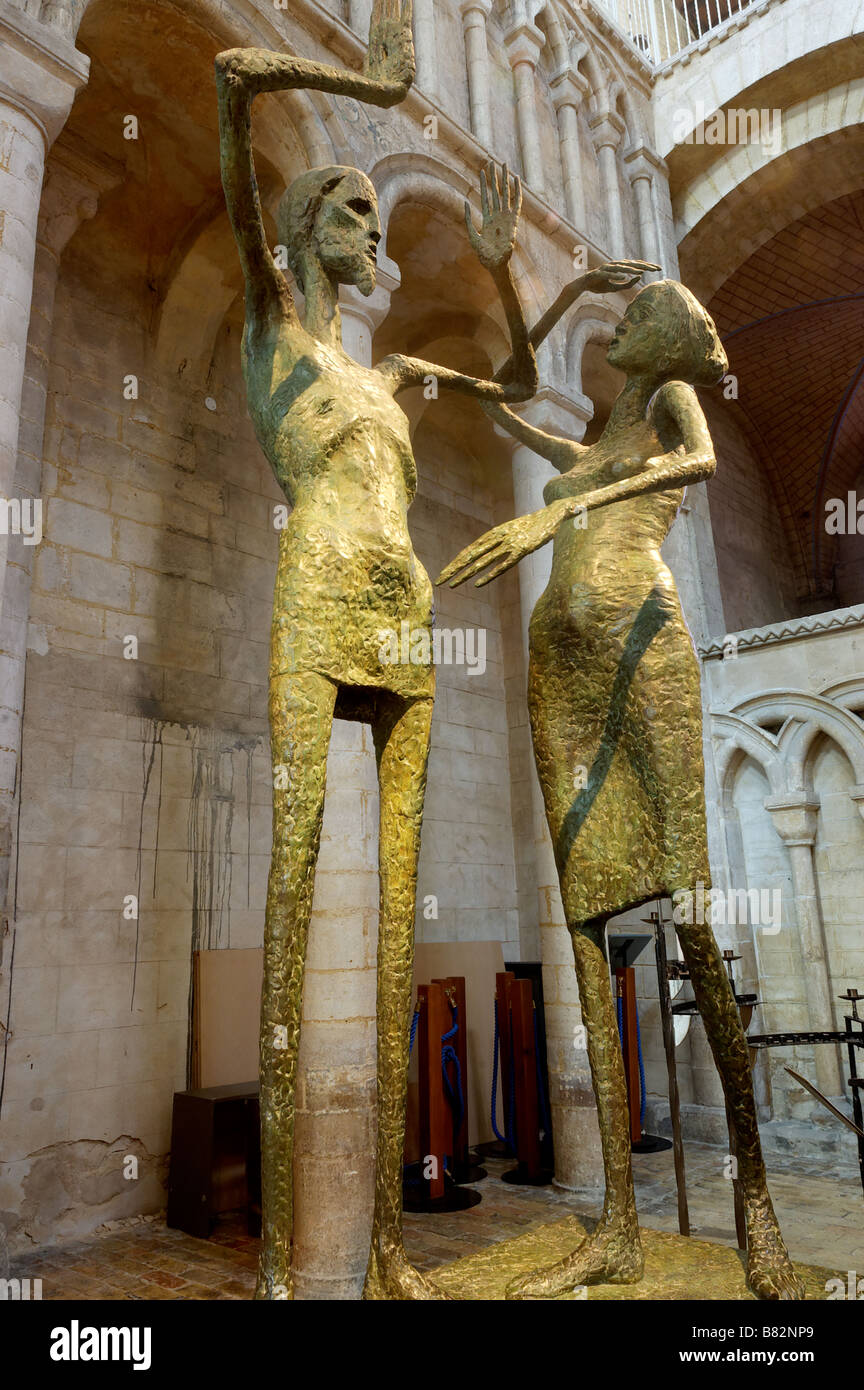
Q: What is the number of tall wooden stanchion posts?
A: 6